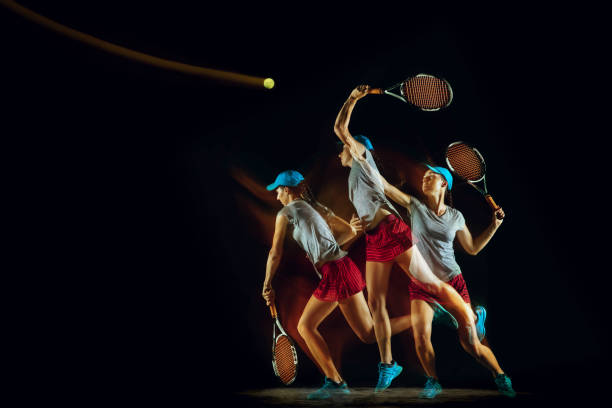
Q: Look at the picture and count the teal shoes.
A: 6